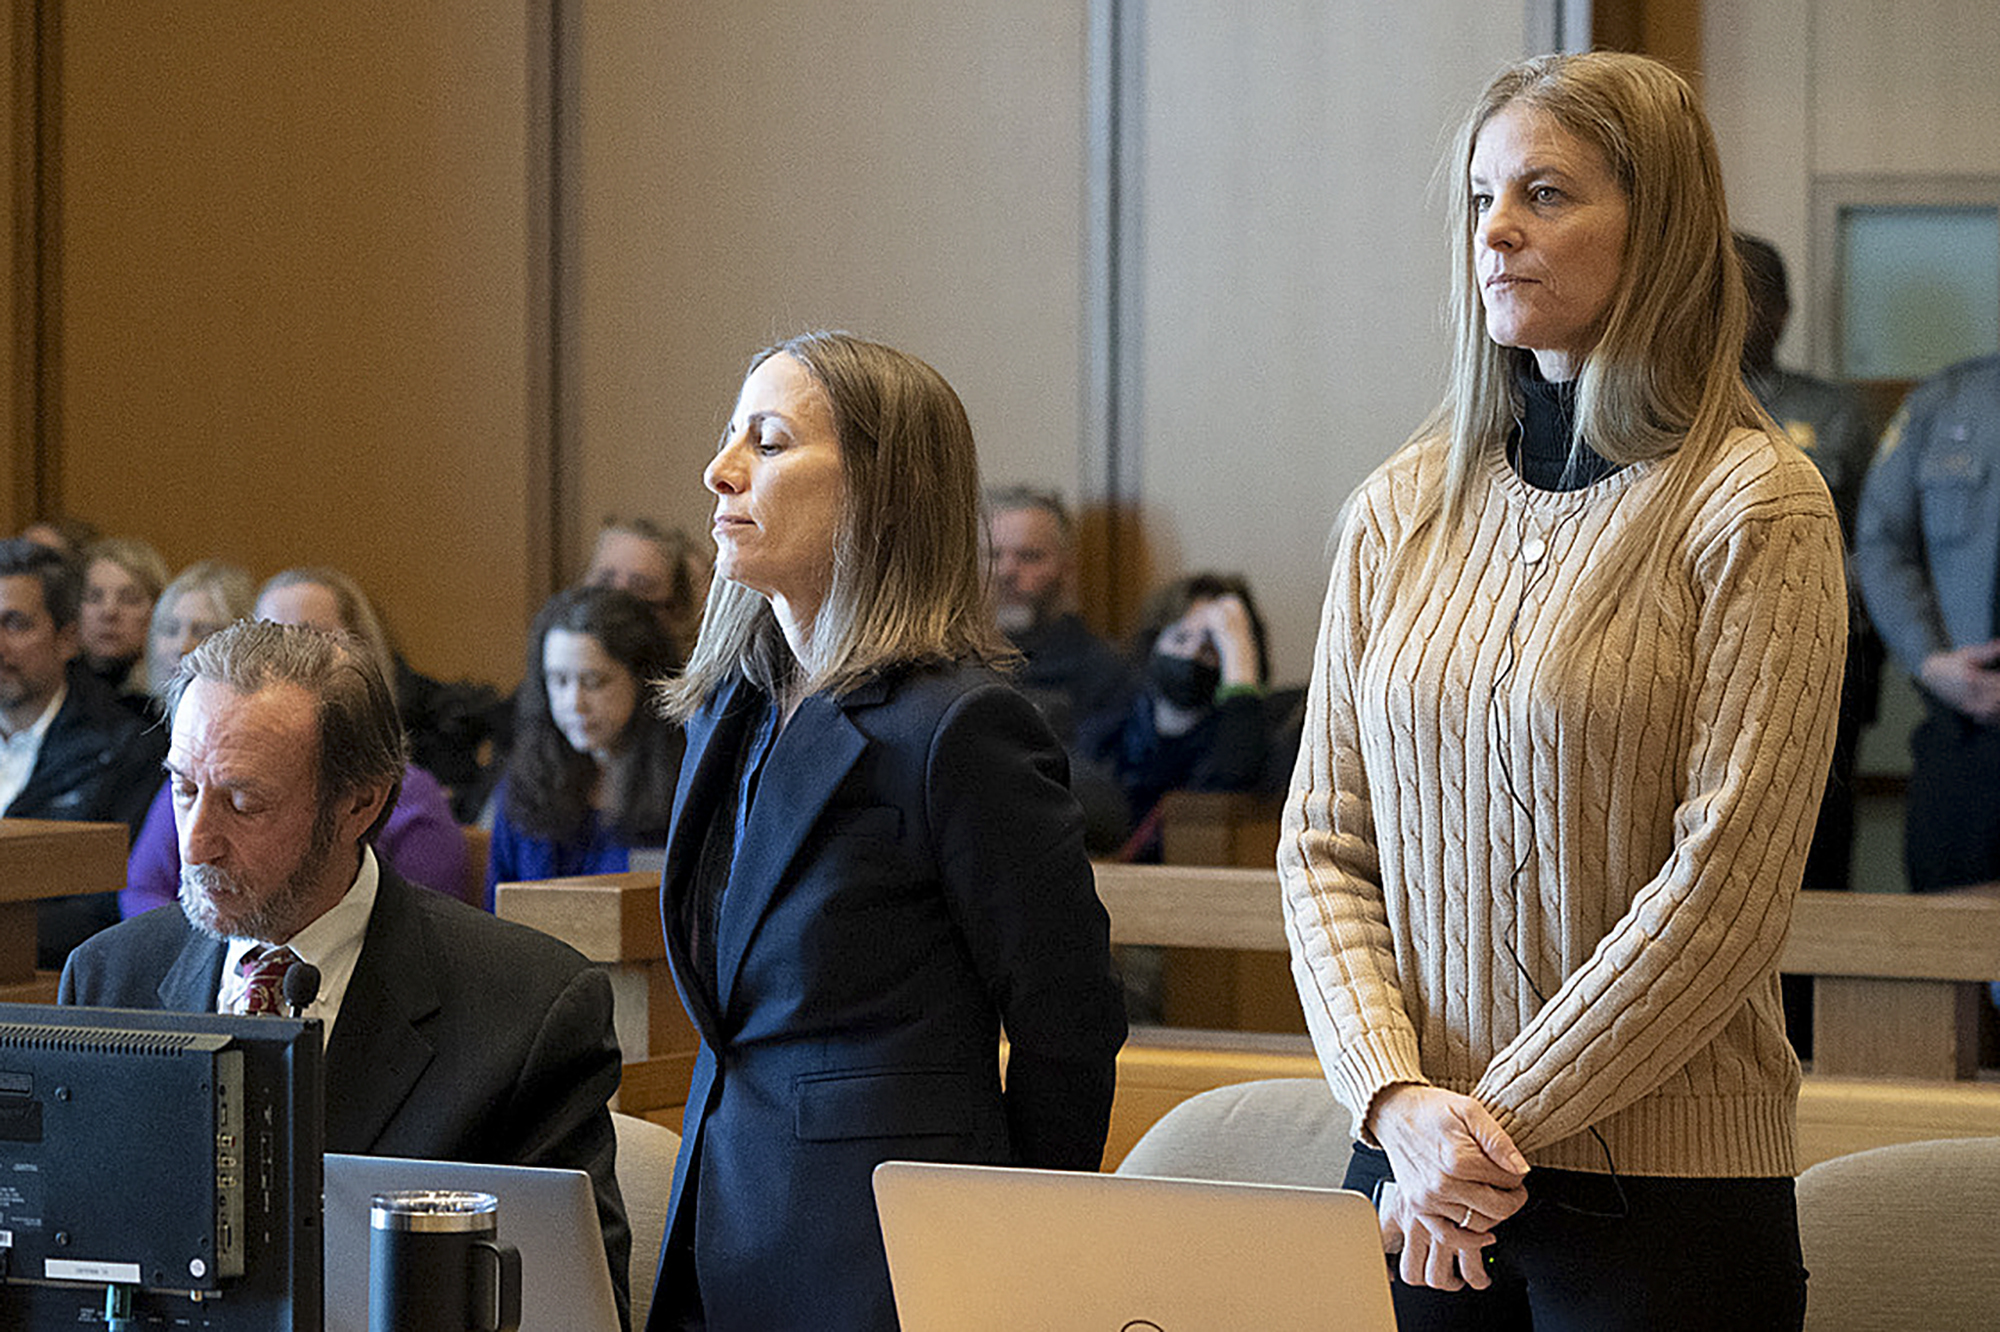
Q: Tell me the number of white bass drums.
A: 0